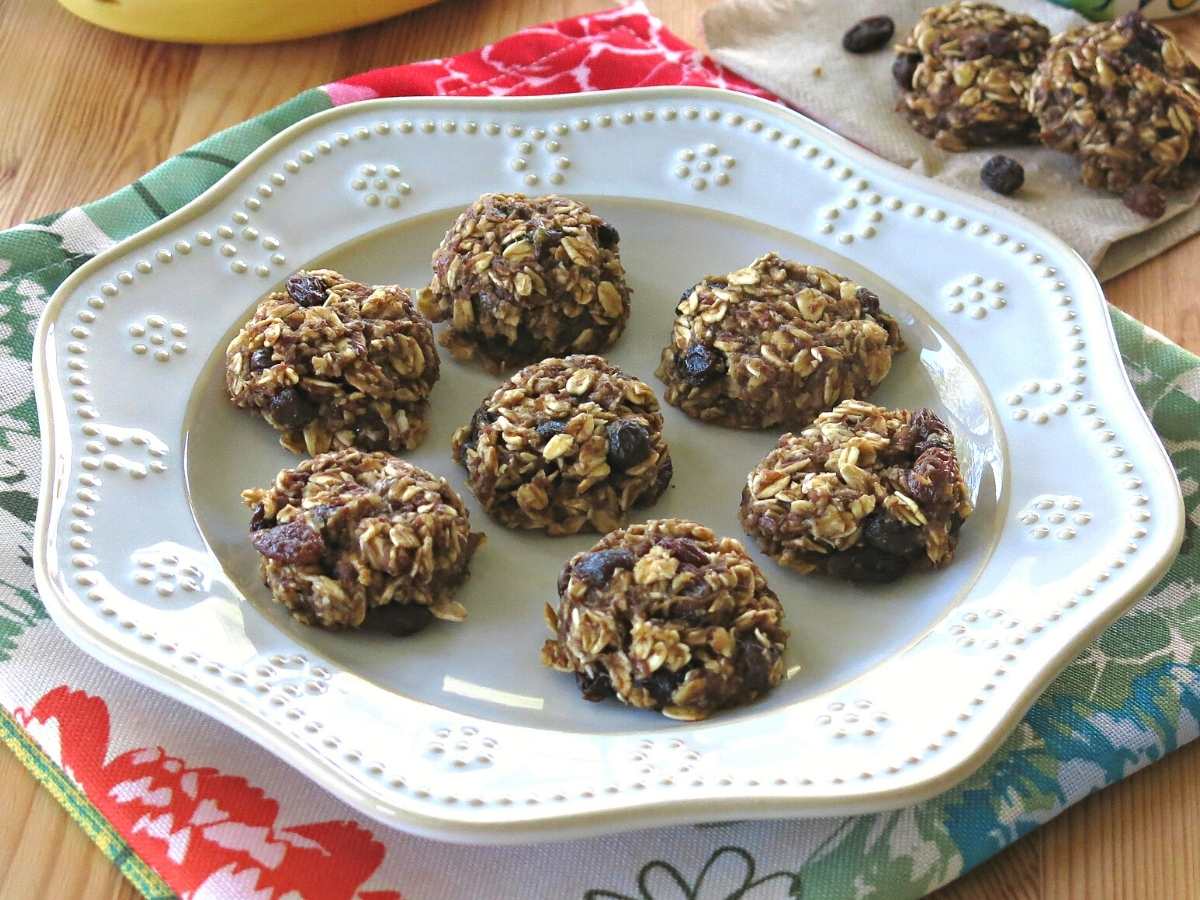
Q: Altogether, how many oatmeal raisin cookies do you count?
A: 9